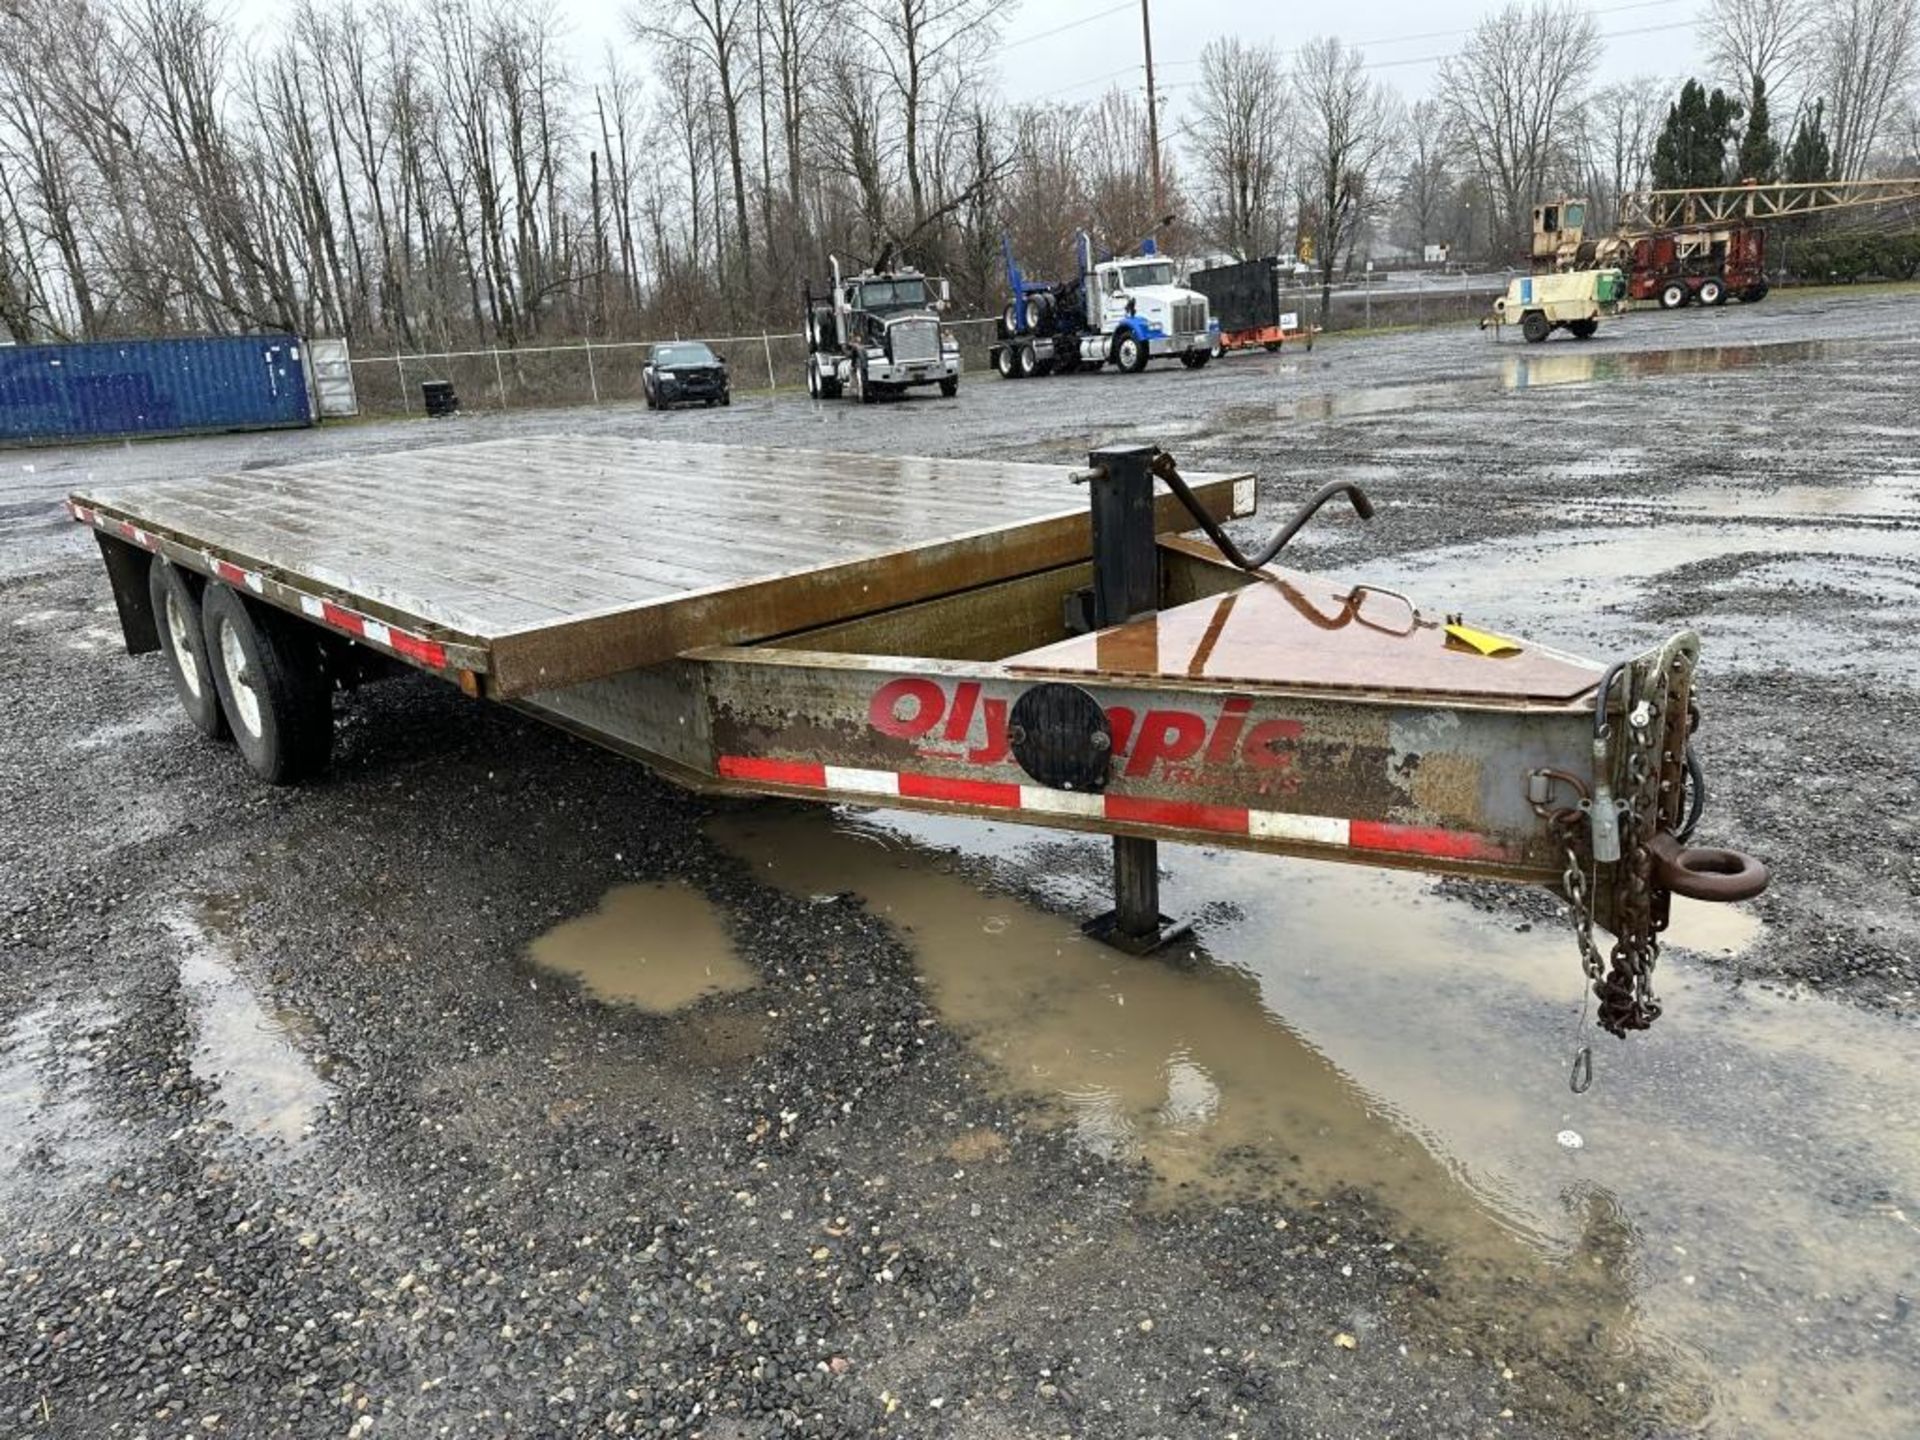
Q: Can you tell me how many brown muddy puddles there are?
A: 2